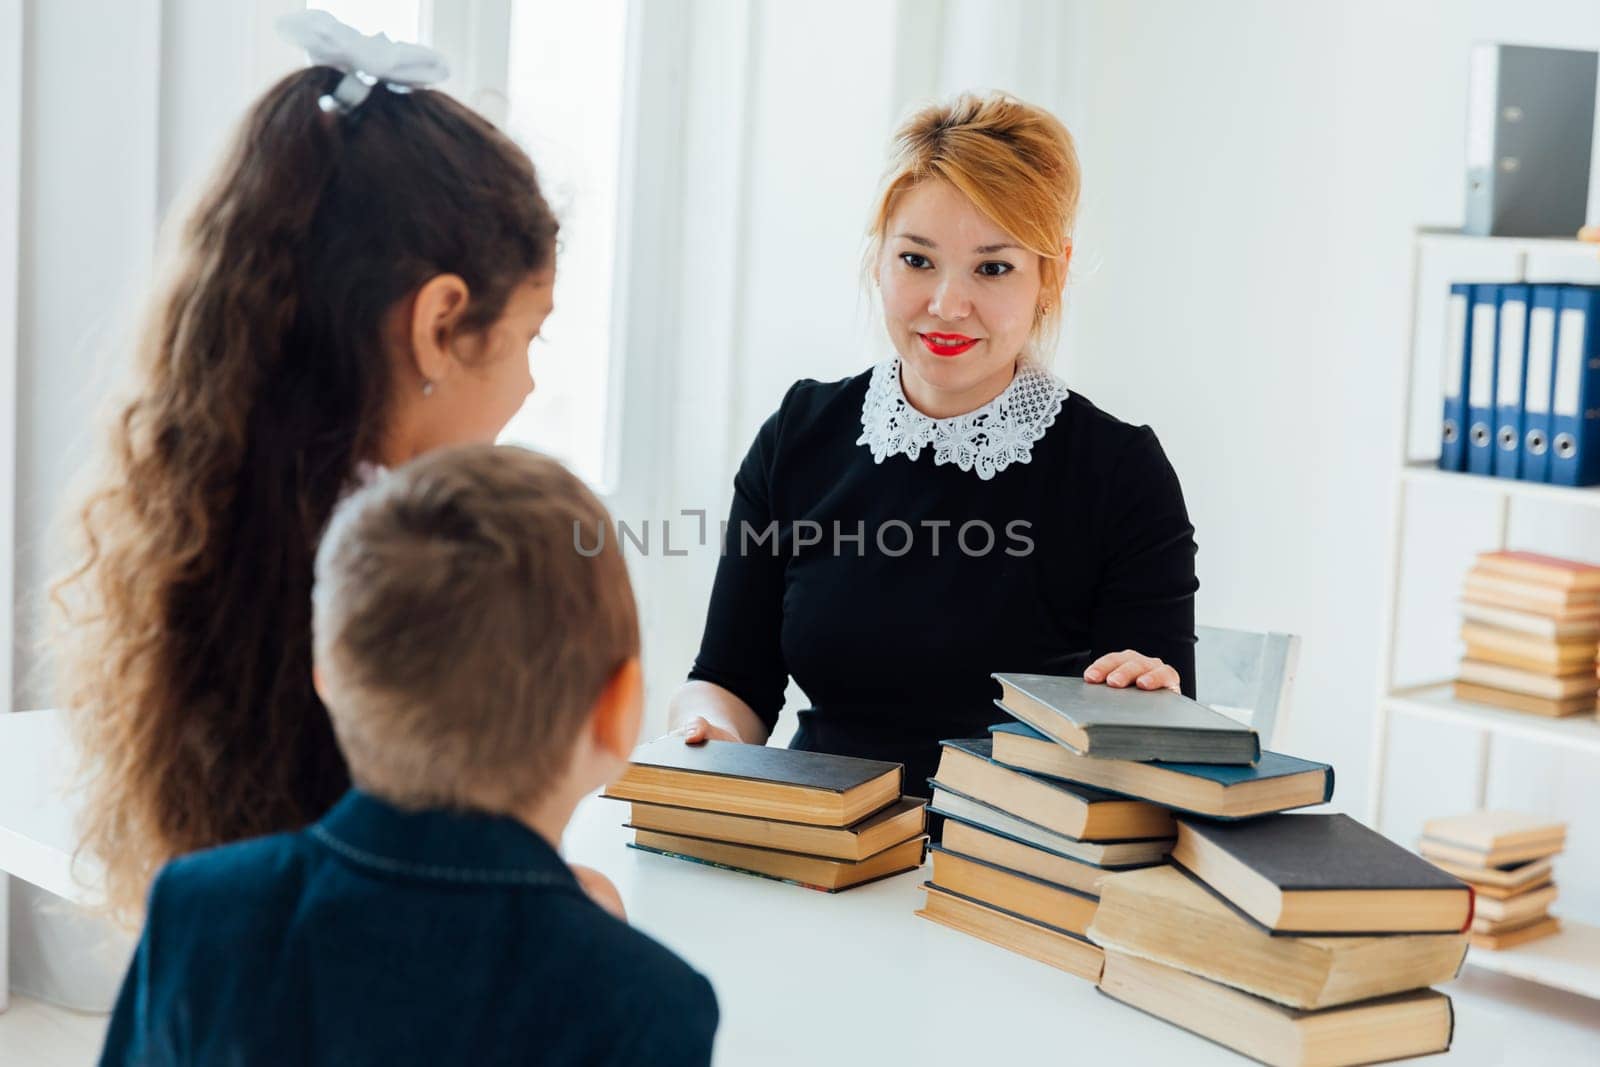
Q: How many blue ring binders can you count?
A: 5